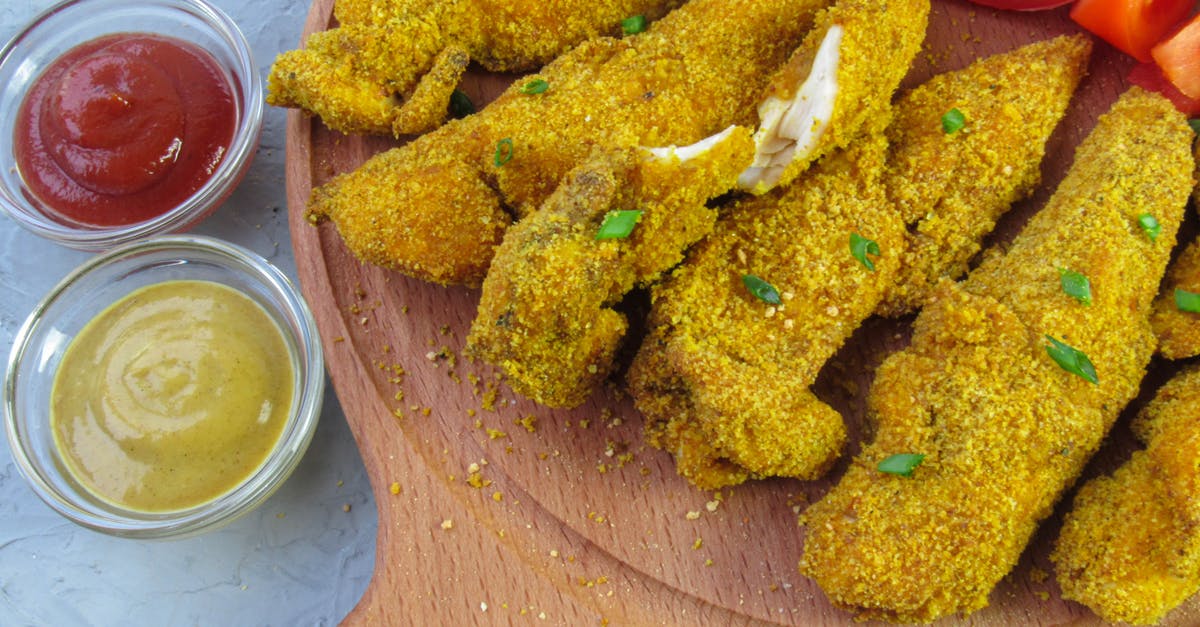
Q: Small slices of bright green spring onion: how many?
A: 12